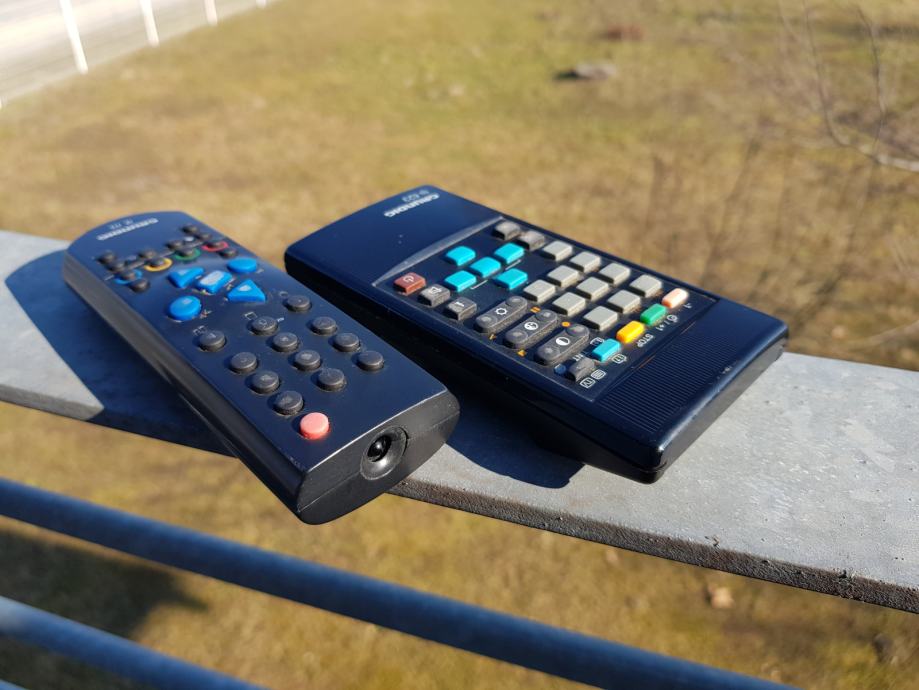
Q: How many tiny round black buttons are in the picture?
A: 12